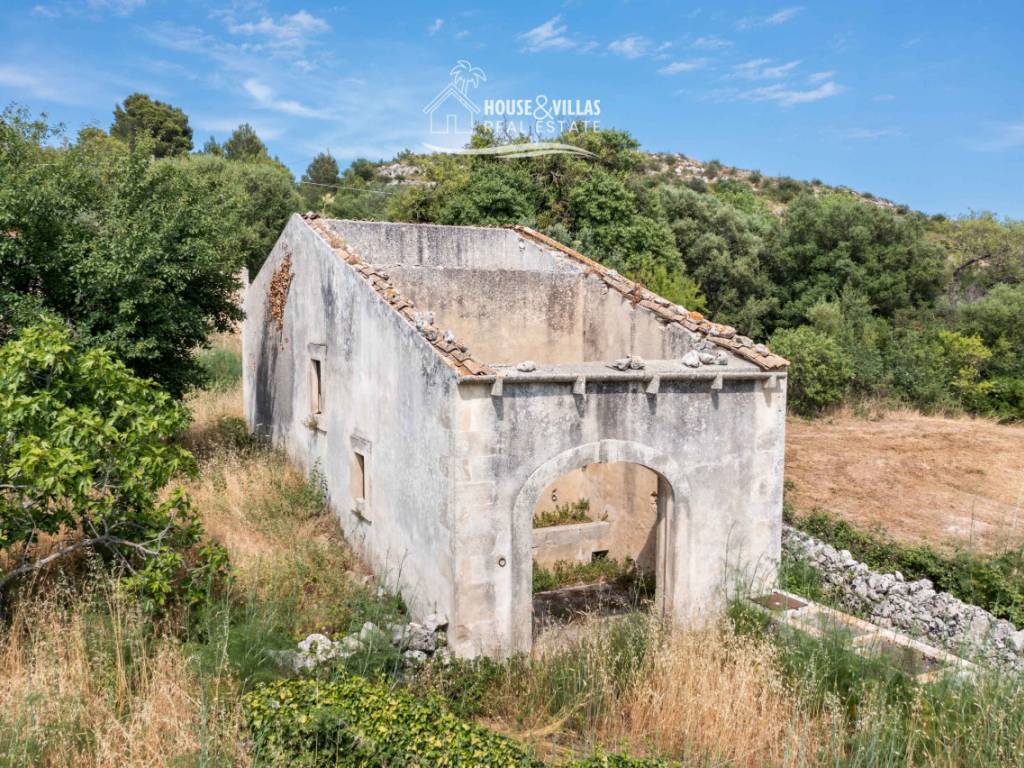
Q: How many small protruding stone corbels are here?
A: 5